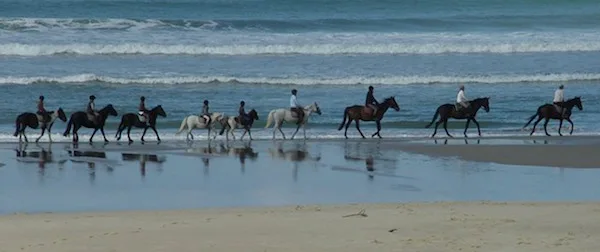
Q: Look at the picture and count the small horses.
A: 2